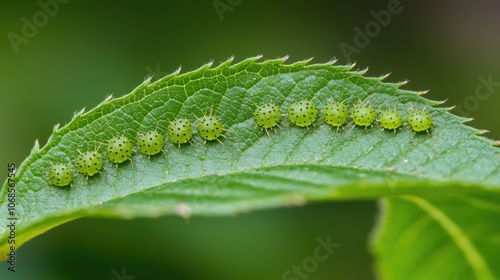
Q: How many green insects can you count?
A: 12